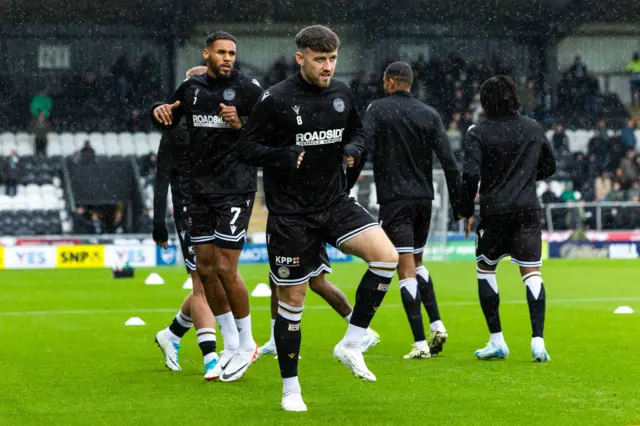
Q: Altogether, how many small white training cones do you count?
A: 5